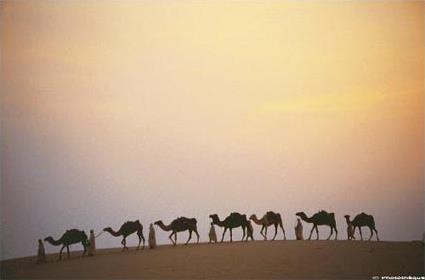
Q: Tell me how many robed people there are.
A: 7